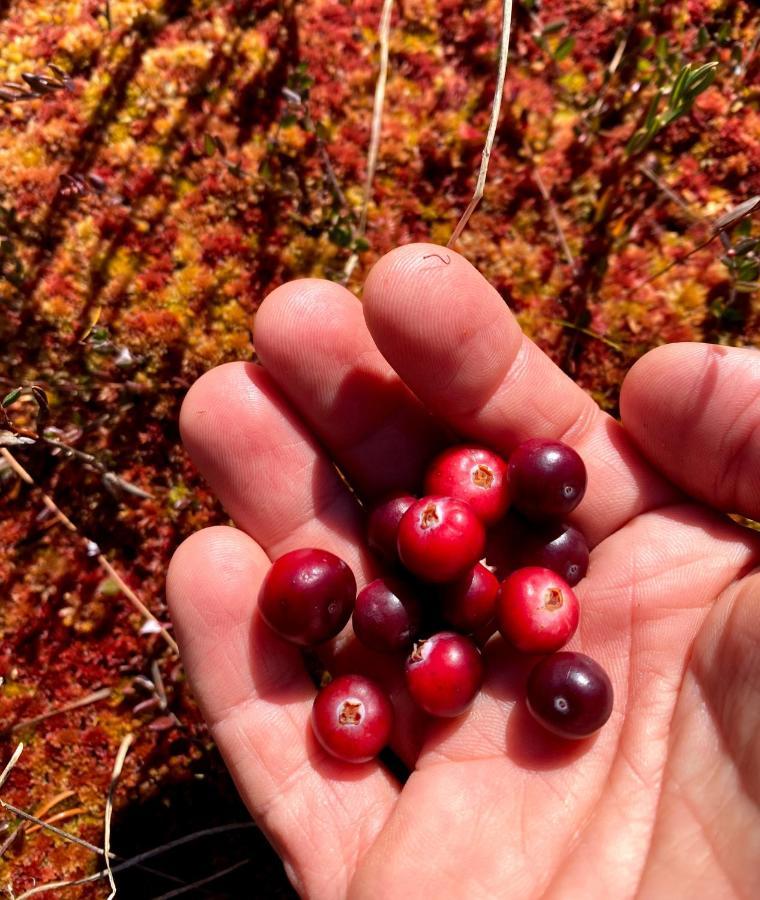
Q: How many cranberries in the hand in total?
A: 12